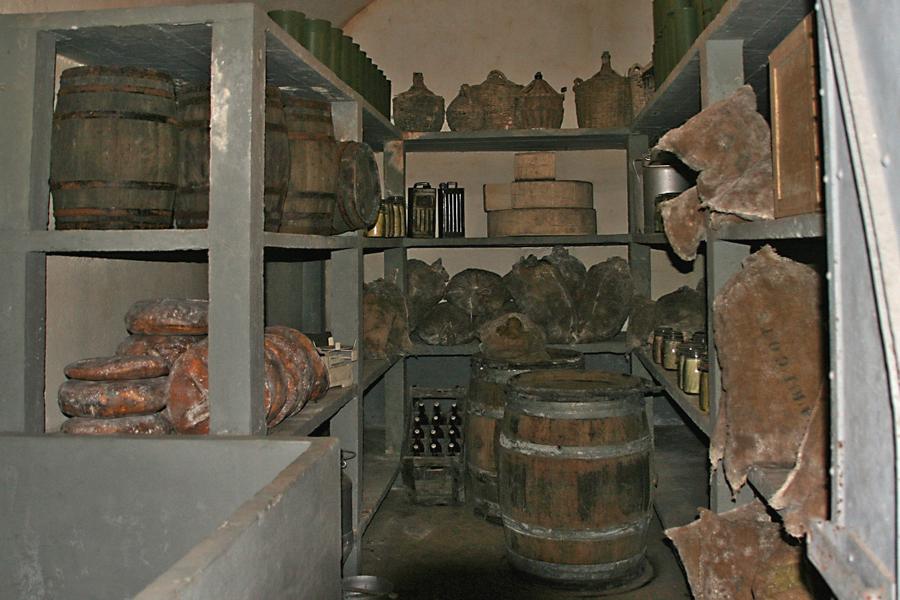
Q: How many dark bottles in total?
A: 12